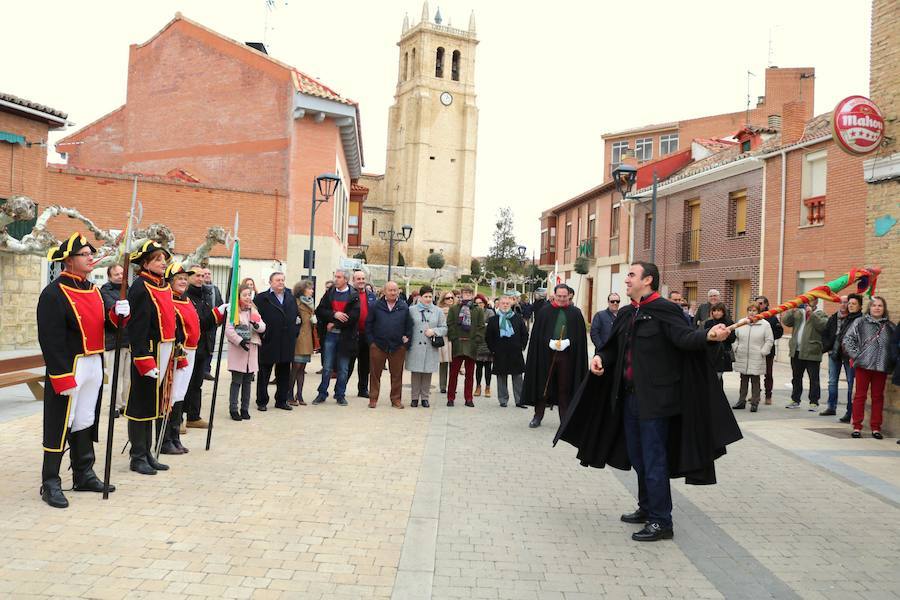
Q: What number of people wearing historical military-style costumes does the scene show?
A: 3